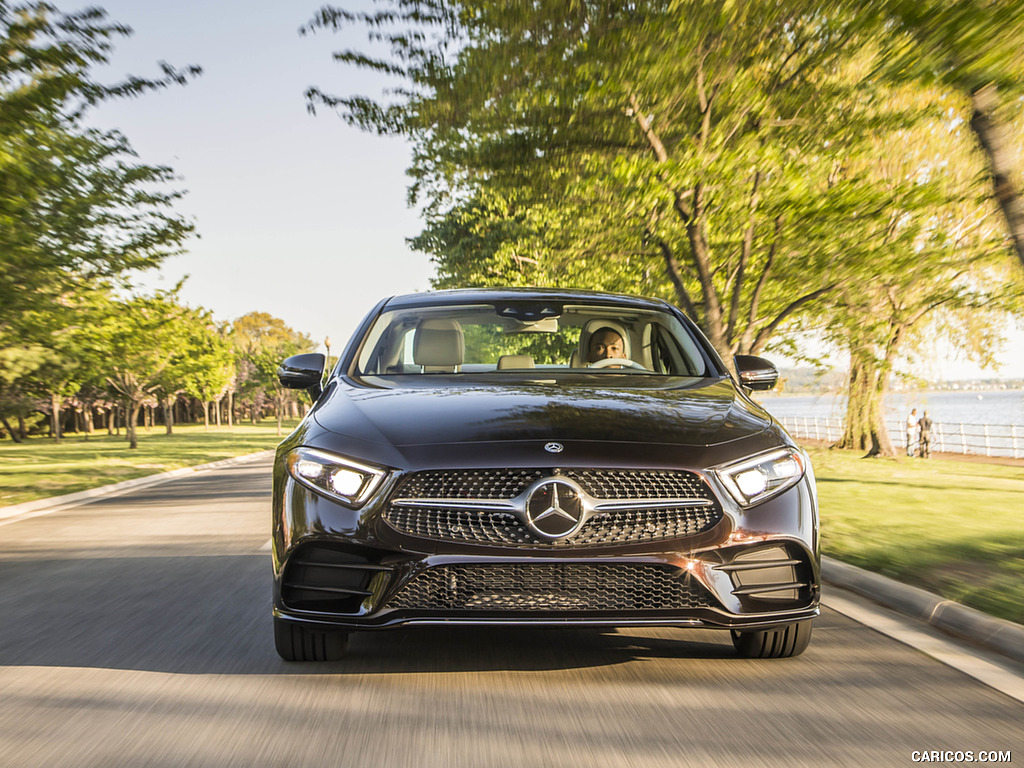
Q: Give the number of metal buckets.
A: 0